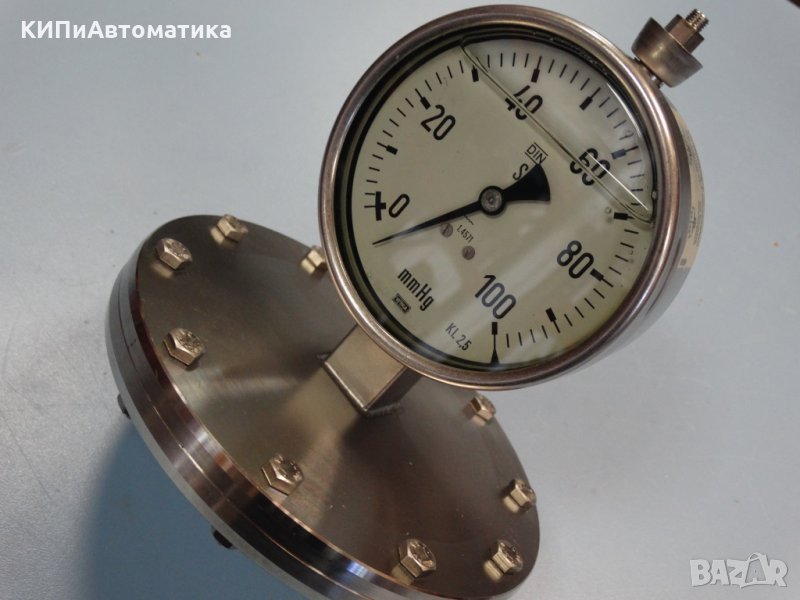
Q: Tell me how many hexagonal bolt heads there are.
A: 9